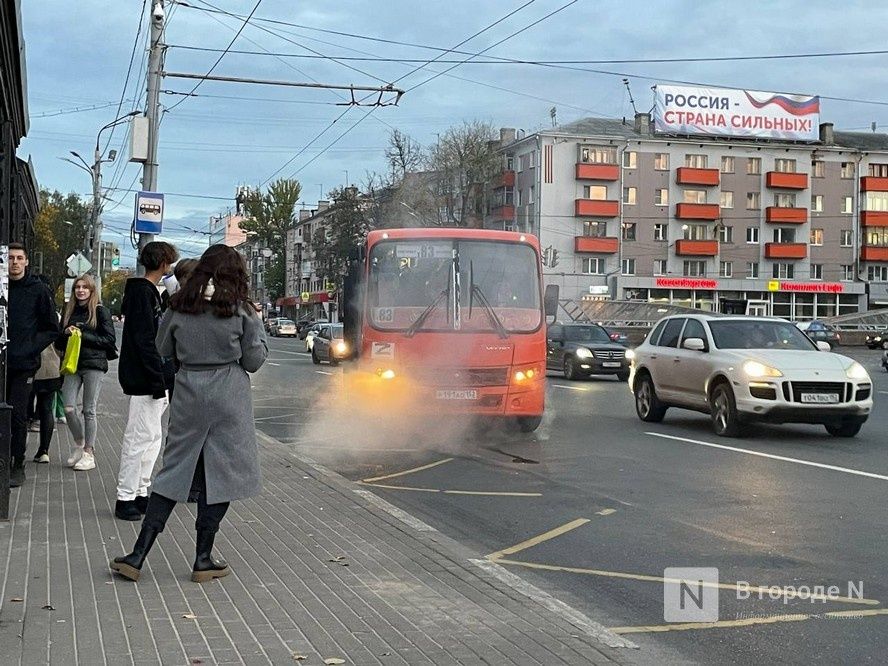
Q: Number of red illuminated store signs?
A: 2